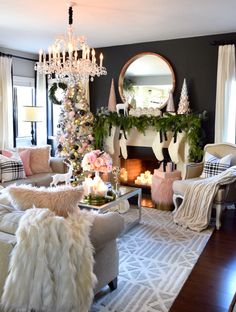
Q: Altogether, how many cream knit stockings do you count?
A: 4